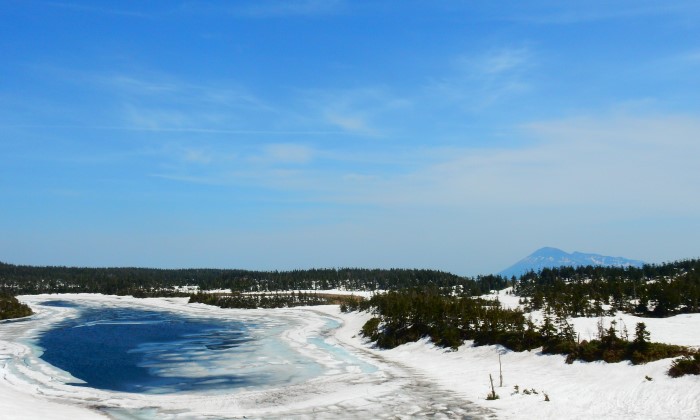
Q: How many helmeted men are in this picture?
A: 0